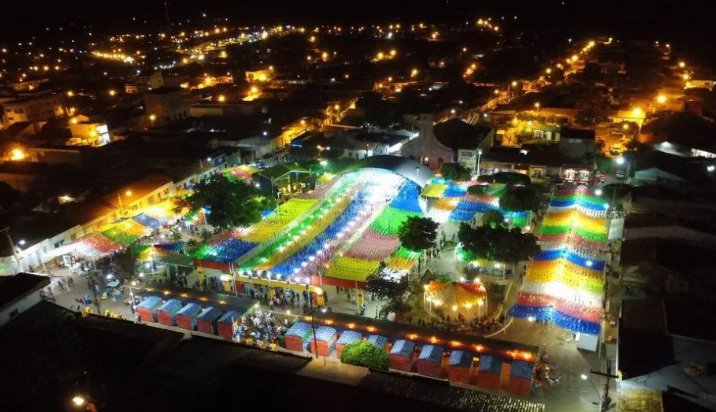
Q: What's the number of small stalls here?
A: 14